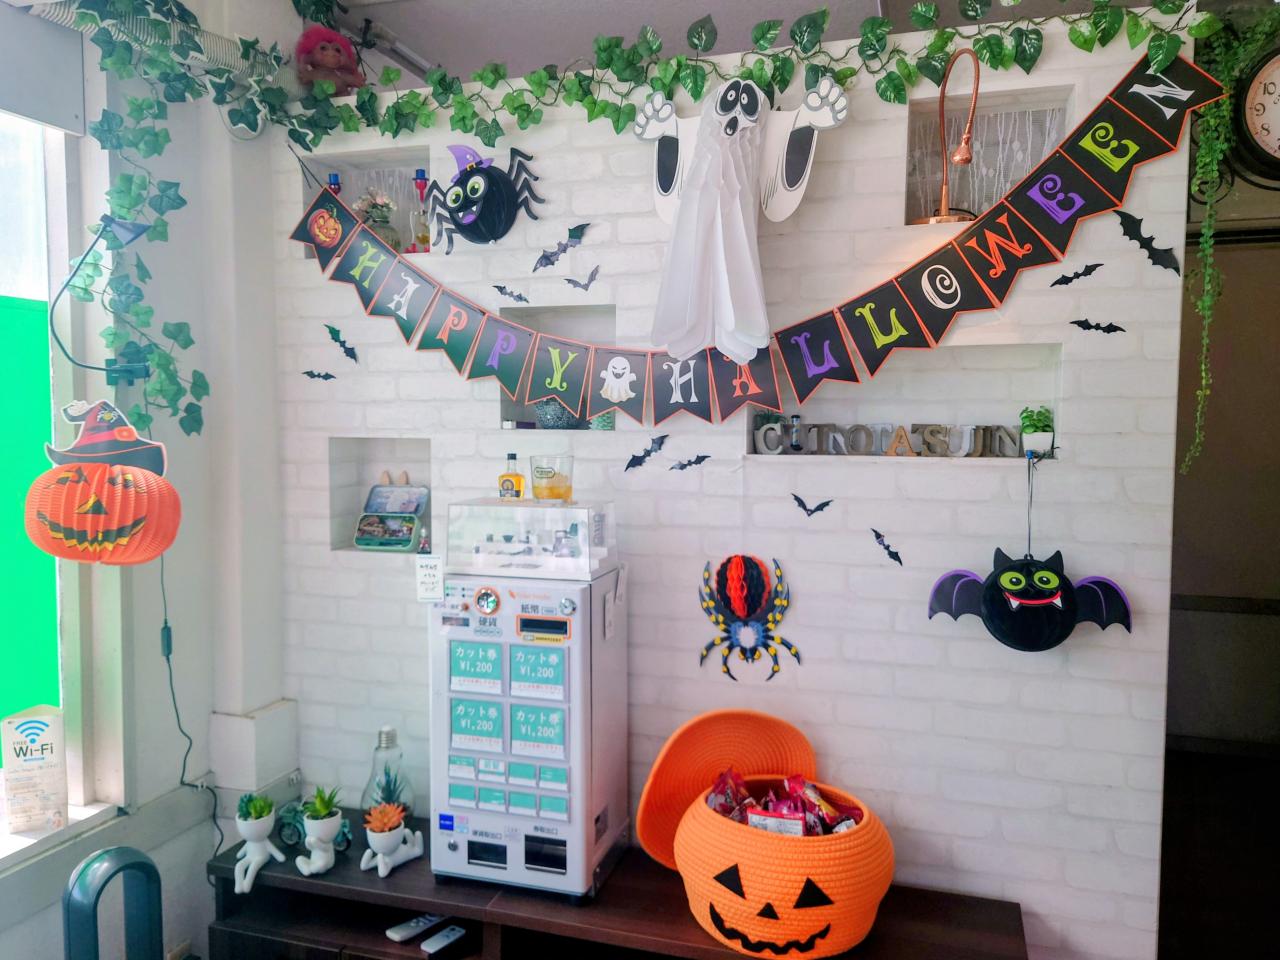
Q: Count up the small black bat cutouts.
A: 12